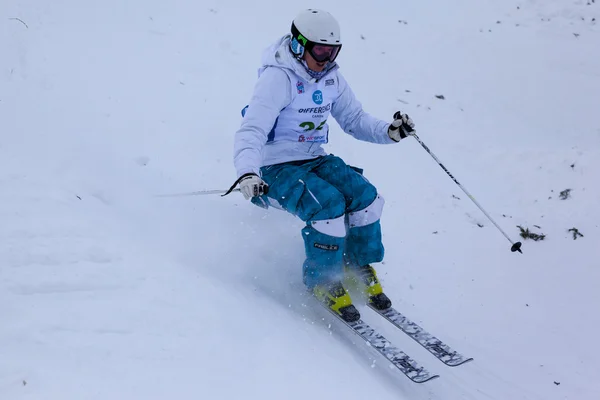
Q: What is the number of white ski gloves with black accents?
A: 2